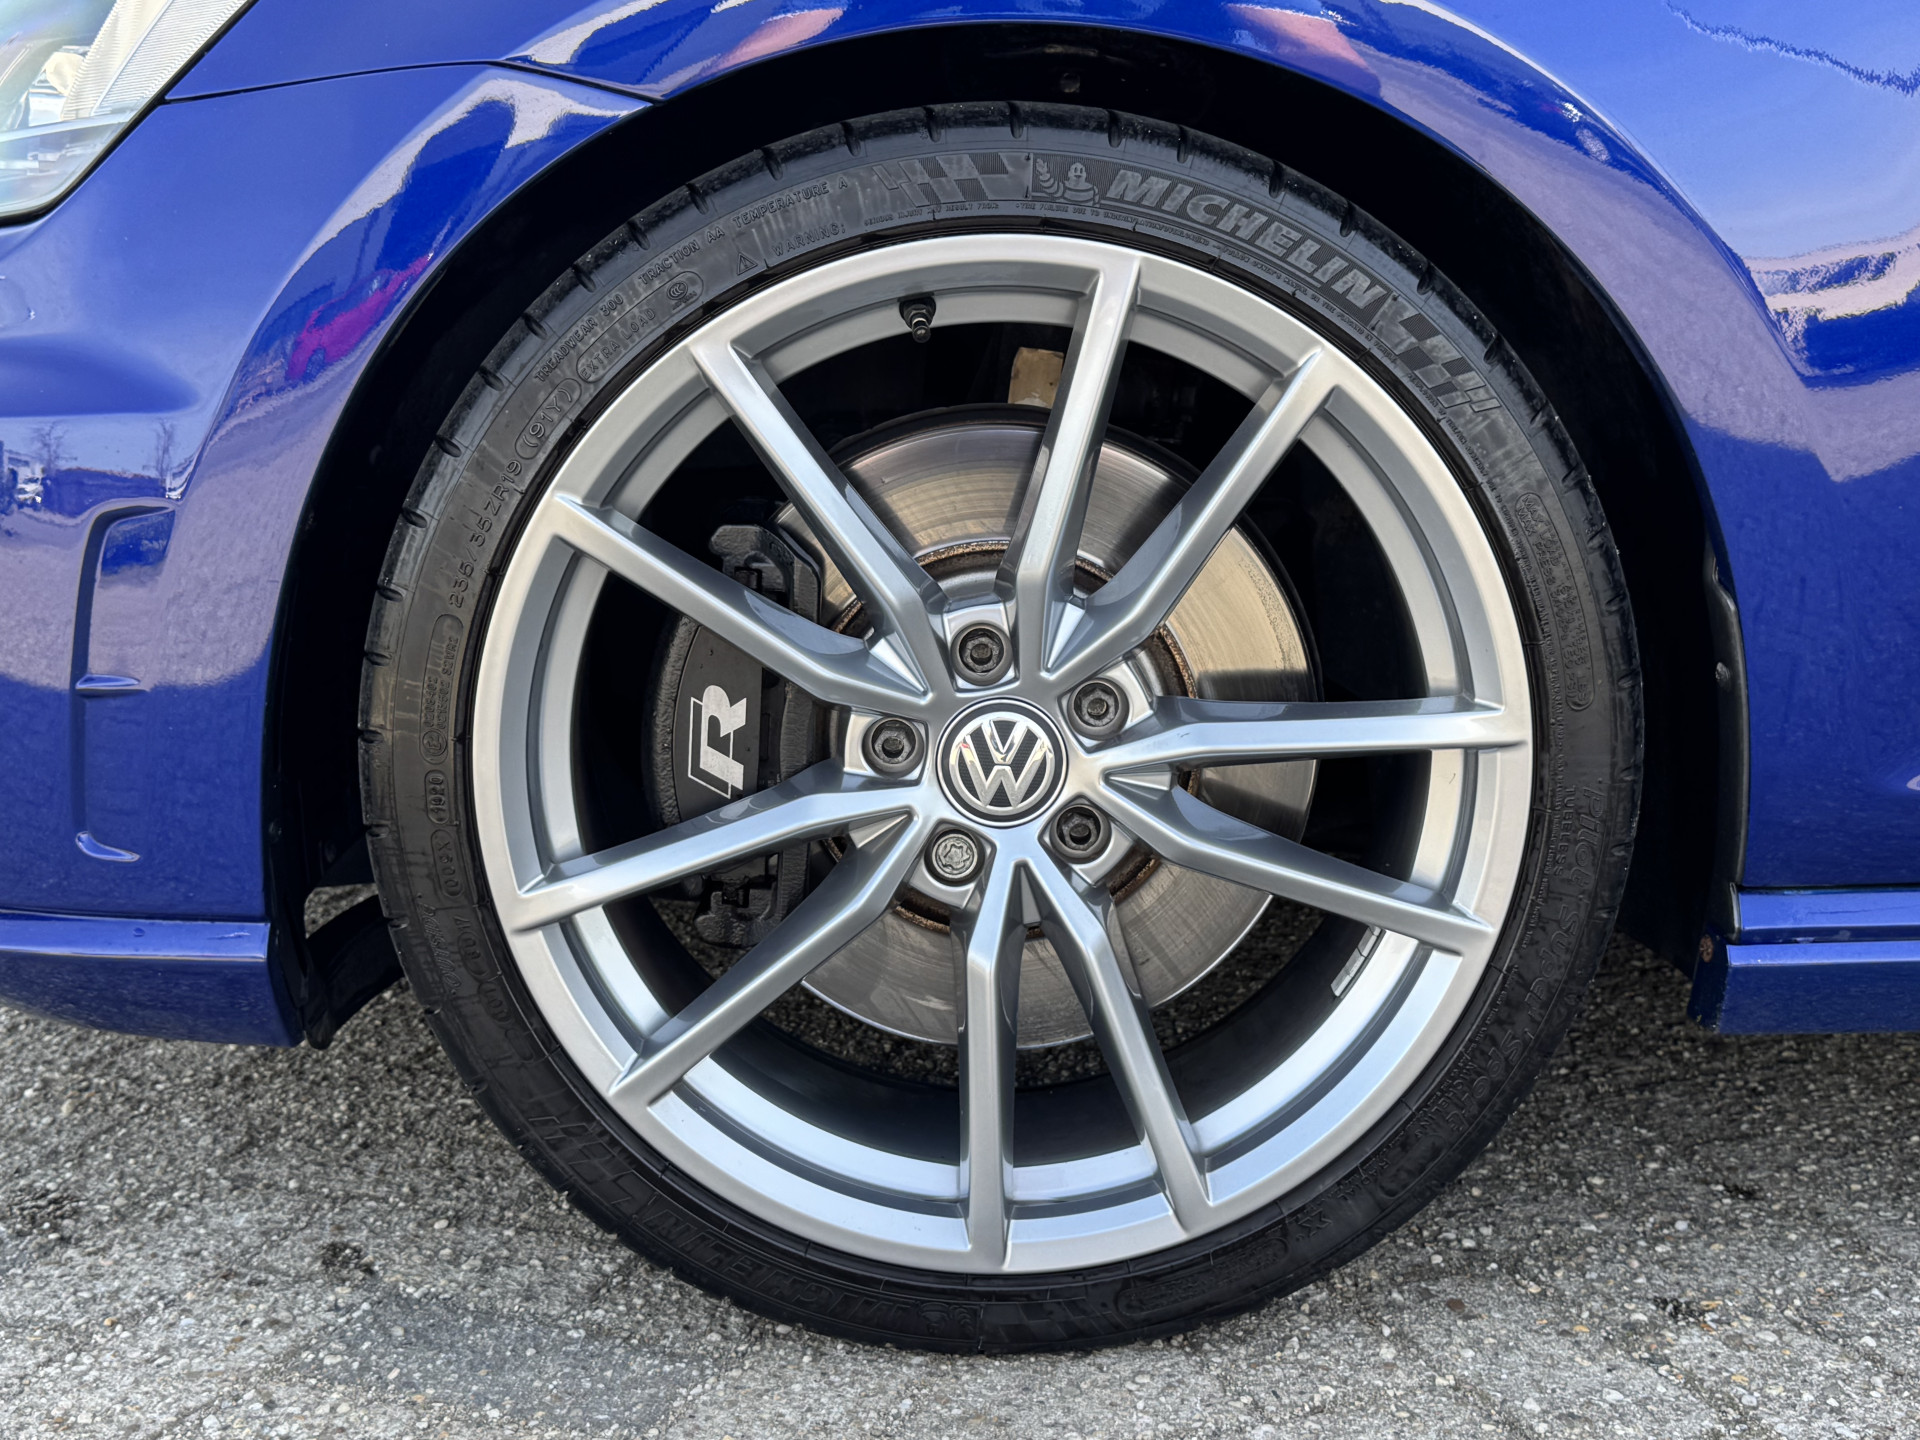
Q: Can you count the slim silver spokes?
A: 10